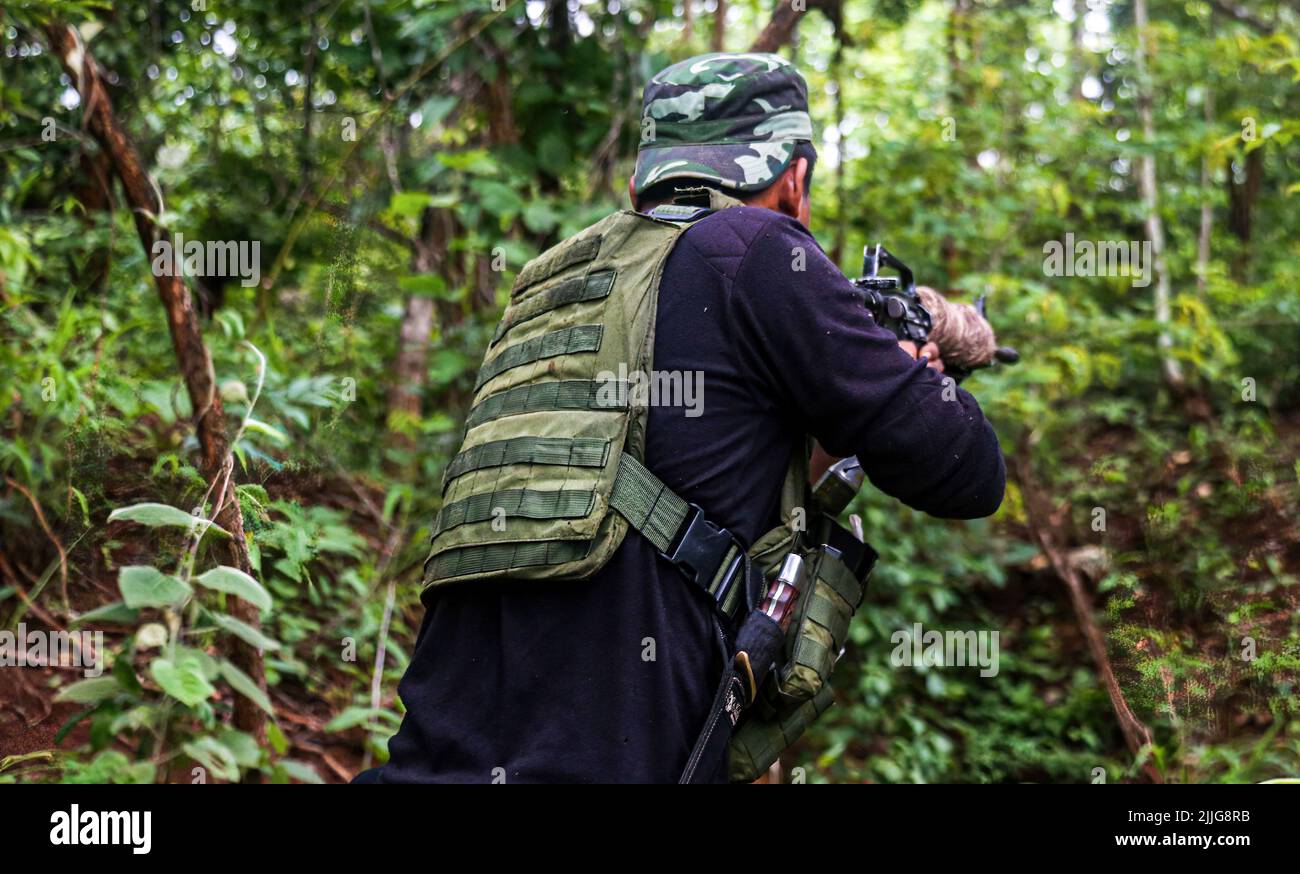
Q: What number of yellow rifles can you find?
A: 0